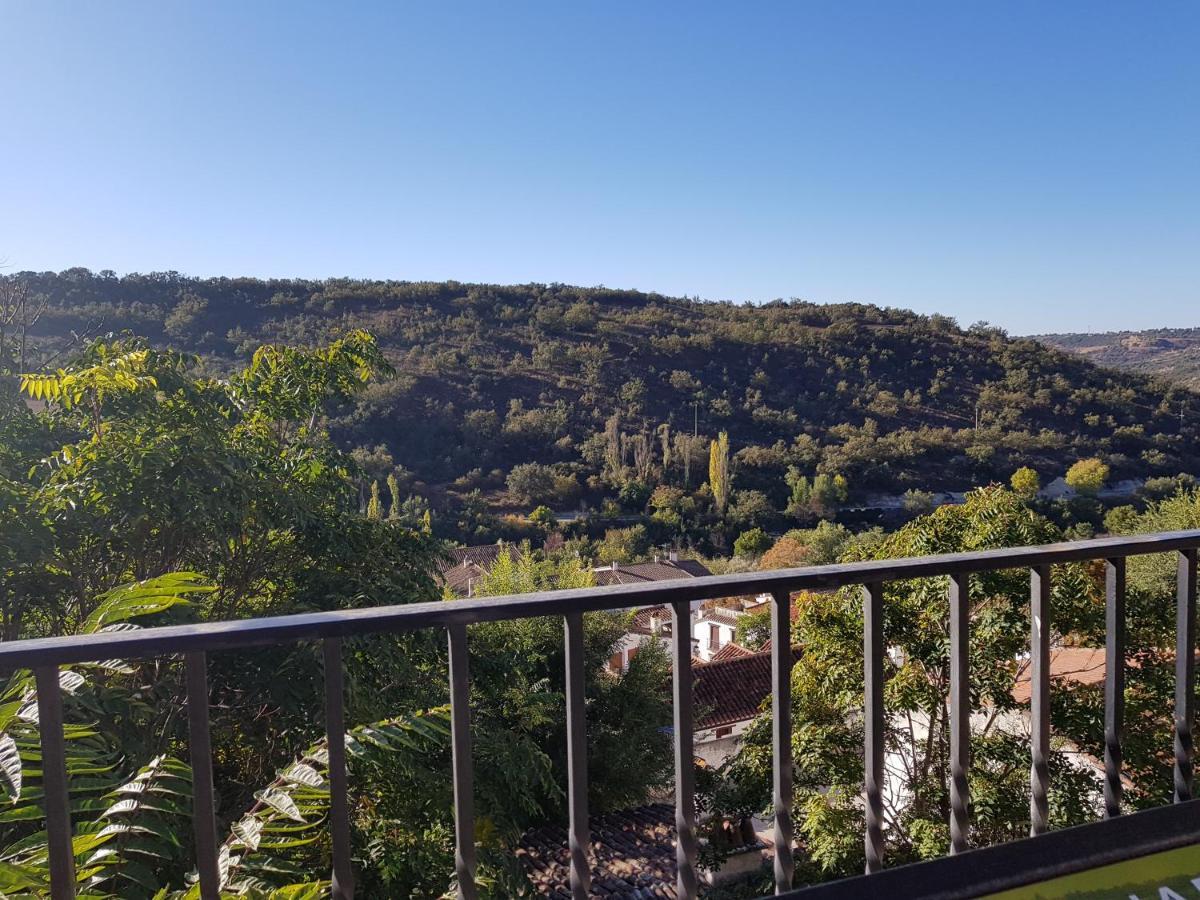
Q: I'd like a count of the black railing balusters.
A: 12